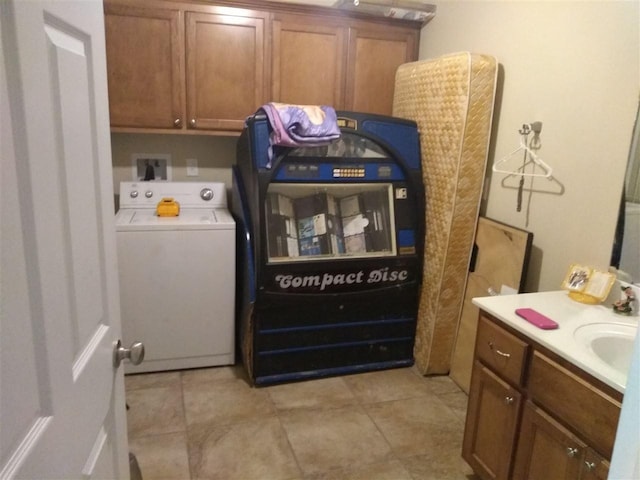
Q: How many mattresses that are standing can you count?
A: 1